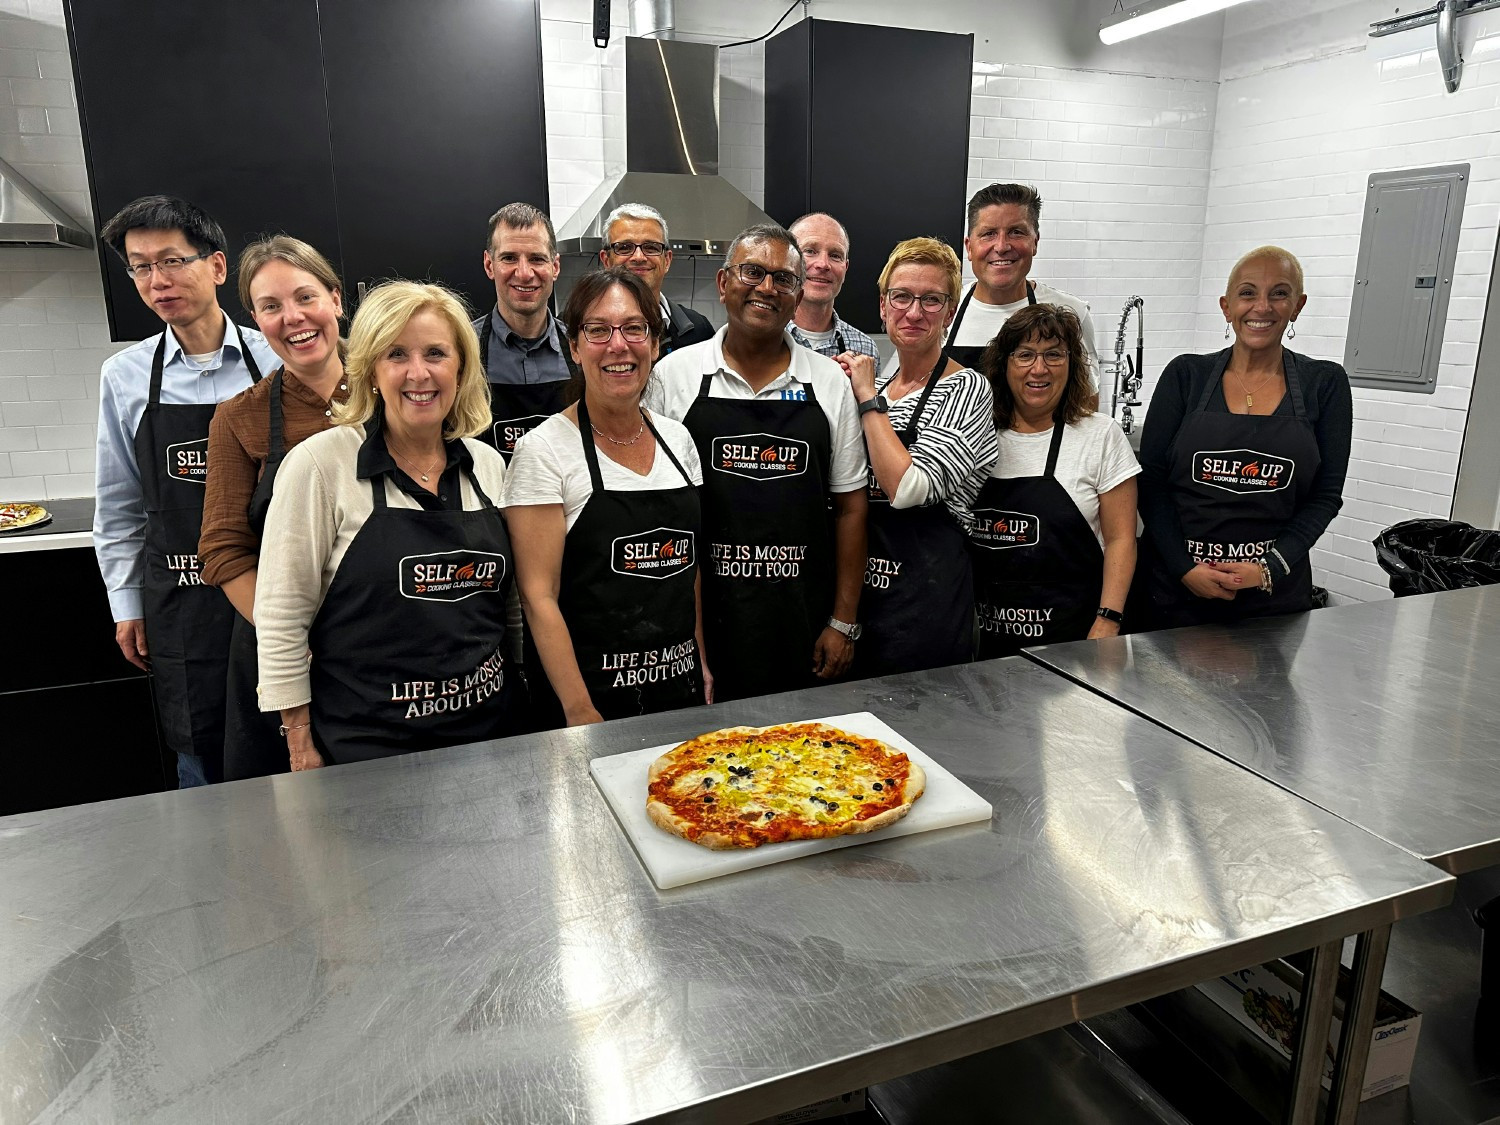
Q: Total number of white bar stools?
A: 0